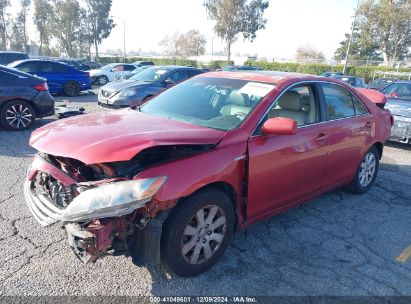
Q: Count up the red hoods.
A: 1